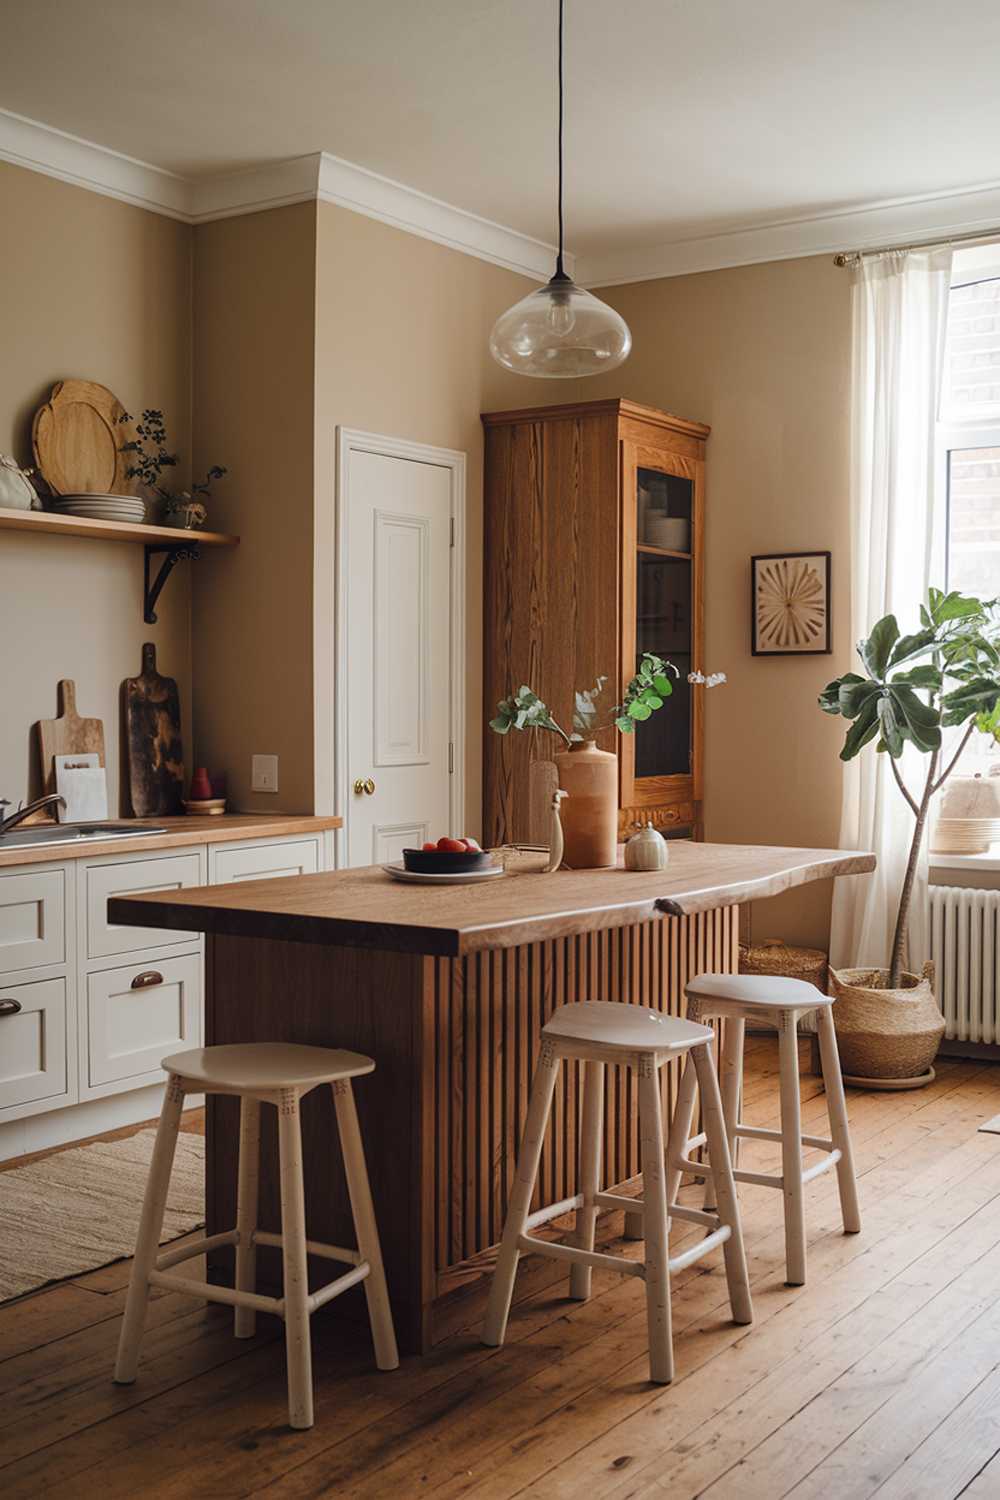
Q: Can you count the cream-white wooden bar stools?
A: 3